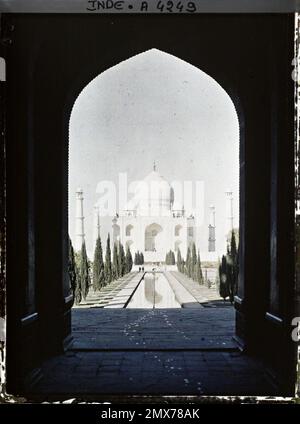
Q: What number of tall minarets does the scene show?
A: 4